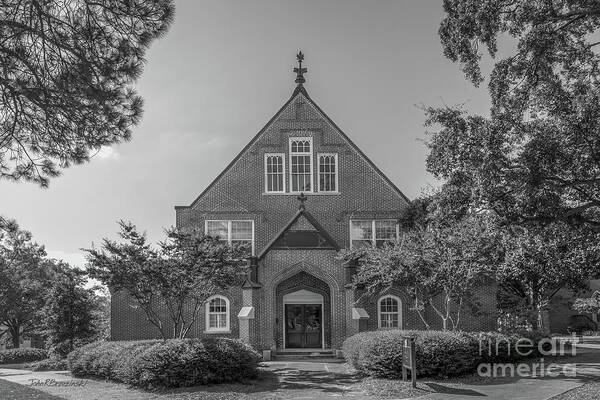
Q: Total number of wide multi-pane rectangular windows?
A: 2